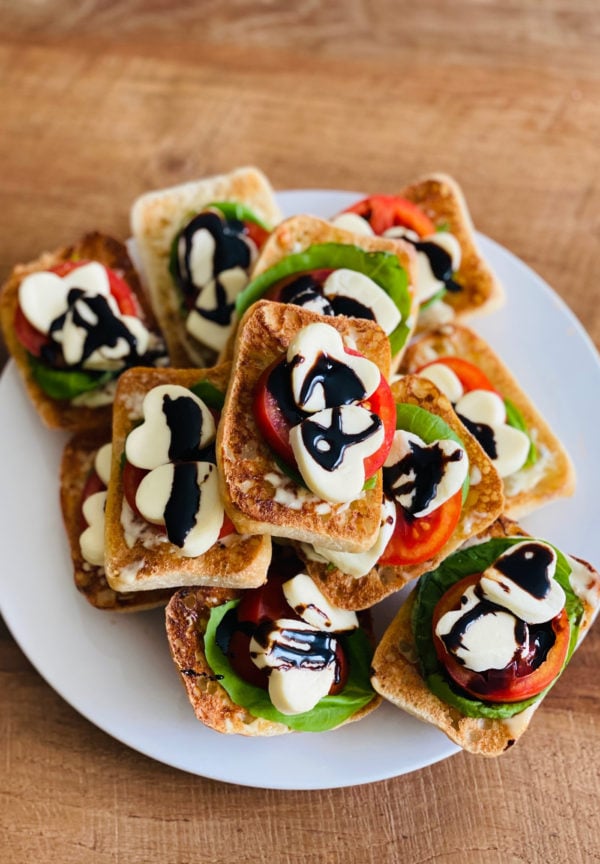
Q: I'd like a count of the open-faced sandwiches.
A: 11